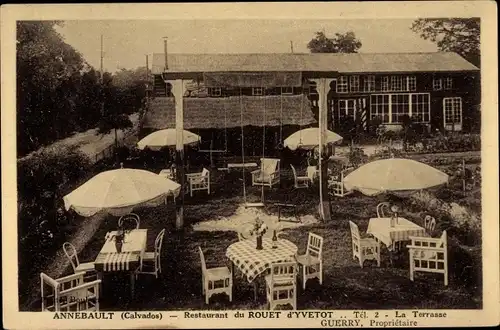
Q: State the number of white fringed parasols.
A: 4